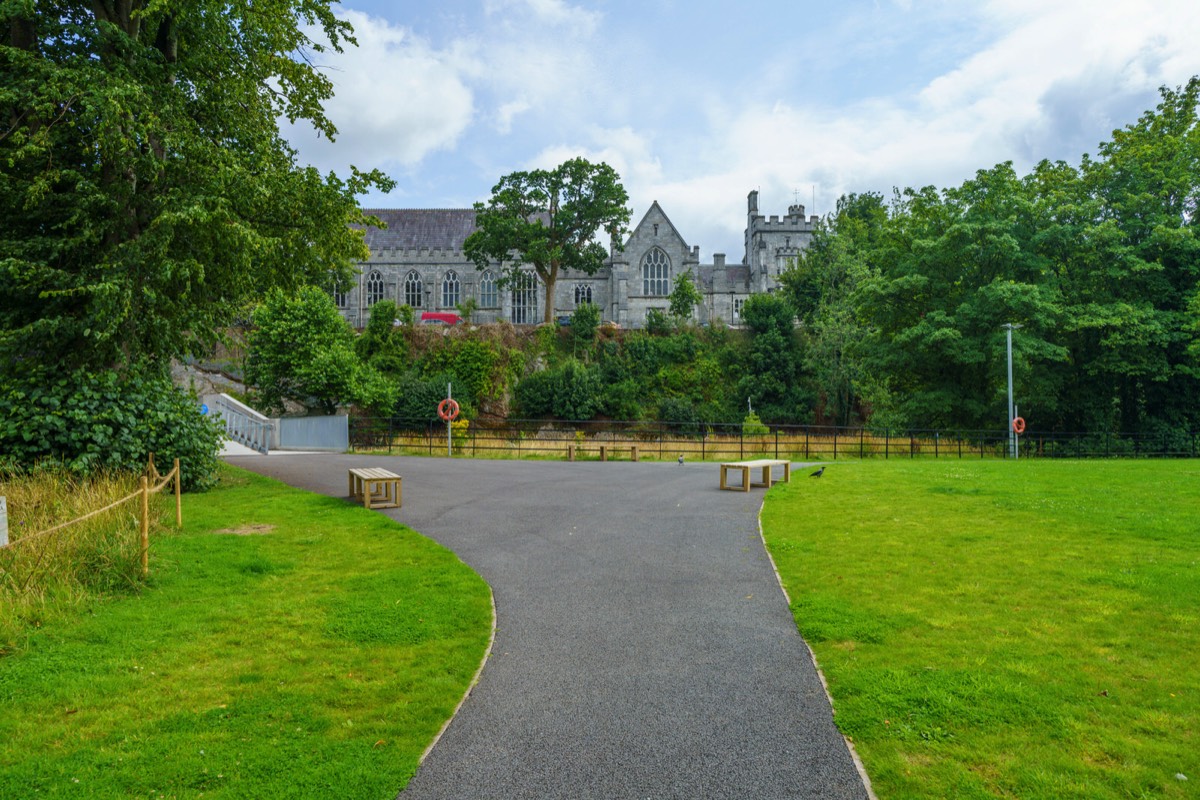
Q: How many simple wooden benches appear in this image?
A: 3